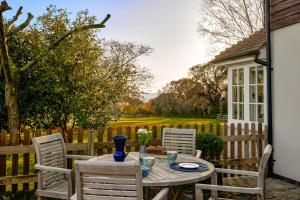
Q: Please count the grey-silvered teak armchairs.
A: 4